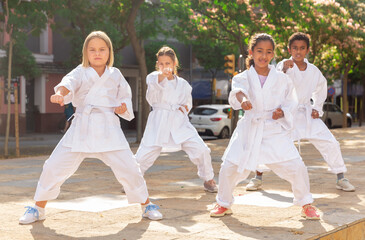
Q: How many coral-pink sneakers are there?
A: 2